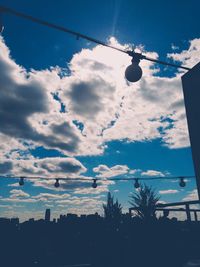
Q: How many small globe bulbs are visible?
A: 5